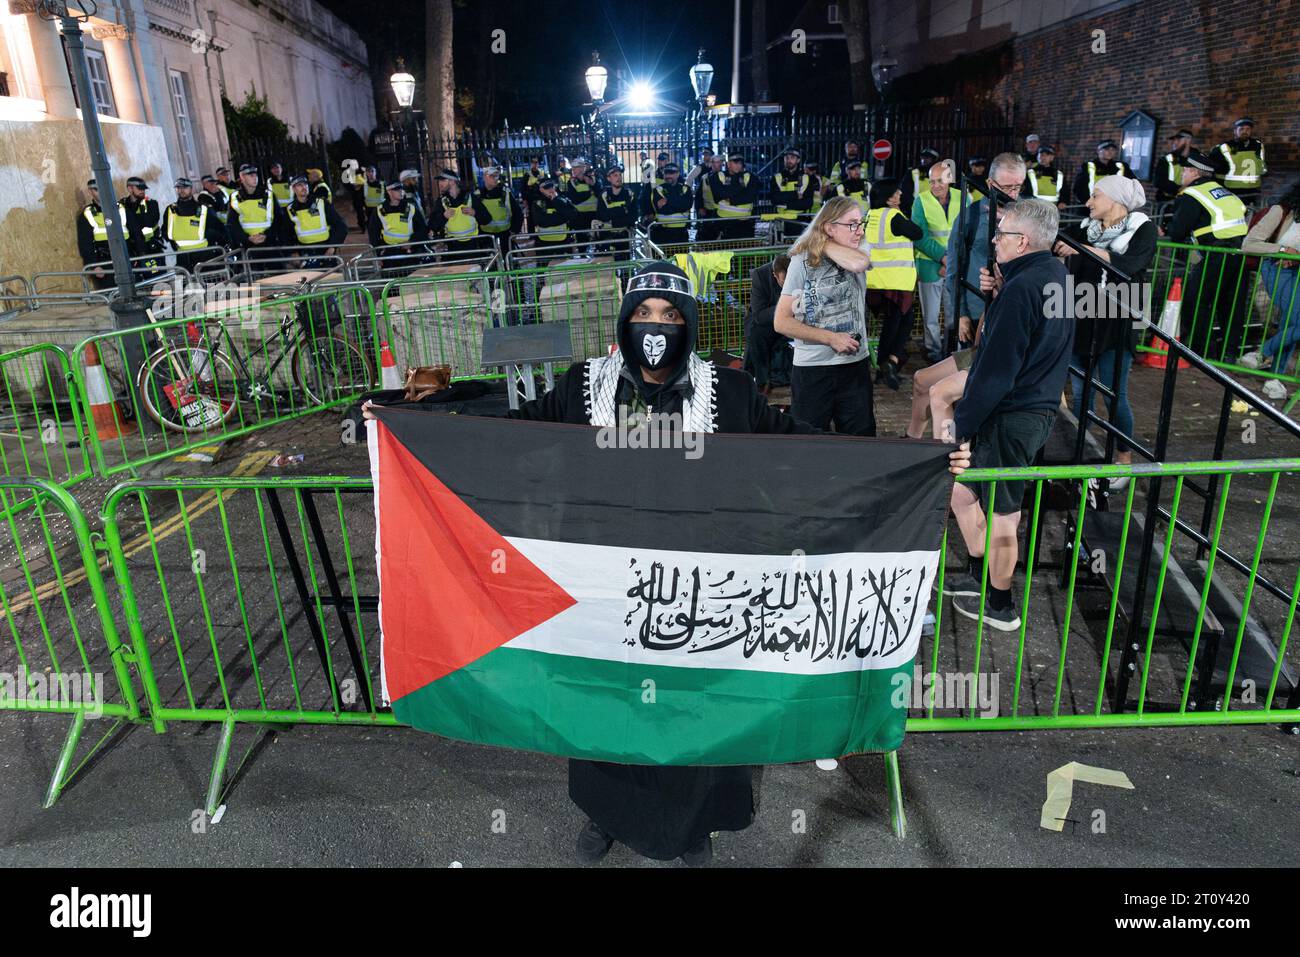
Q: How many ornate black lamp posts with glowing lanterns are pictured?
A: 3